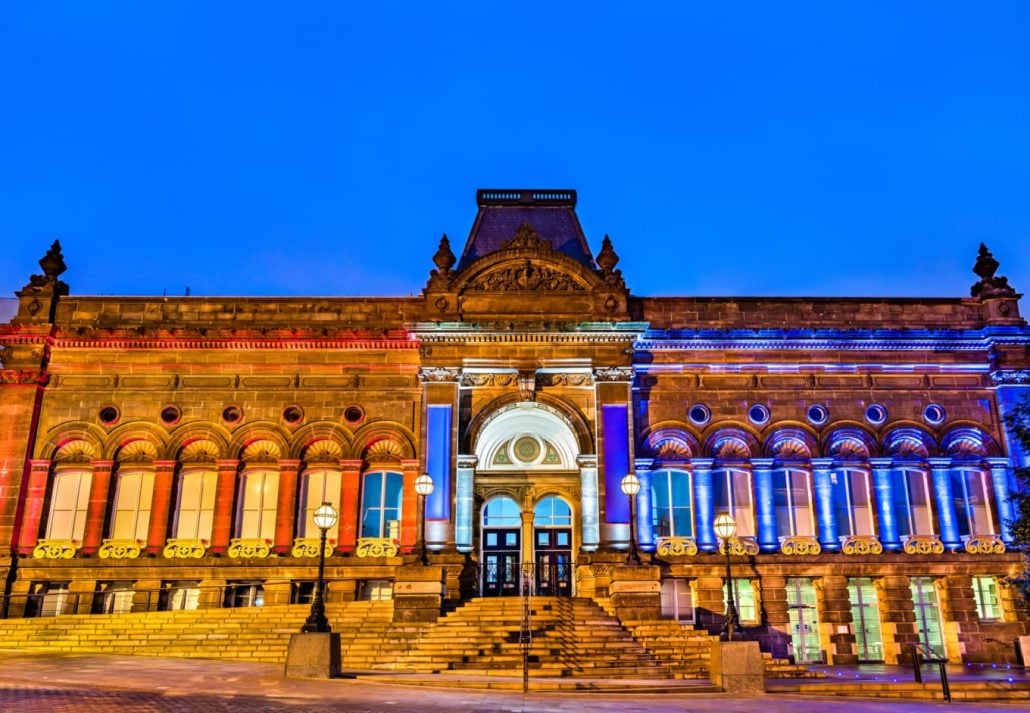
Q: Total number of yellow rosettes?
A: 12